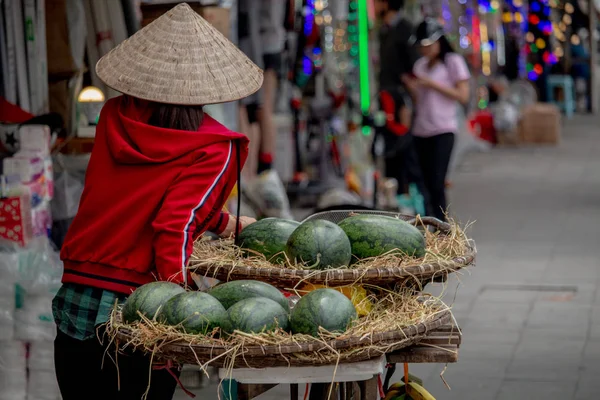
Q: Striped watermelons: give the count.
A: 8